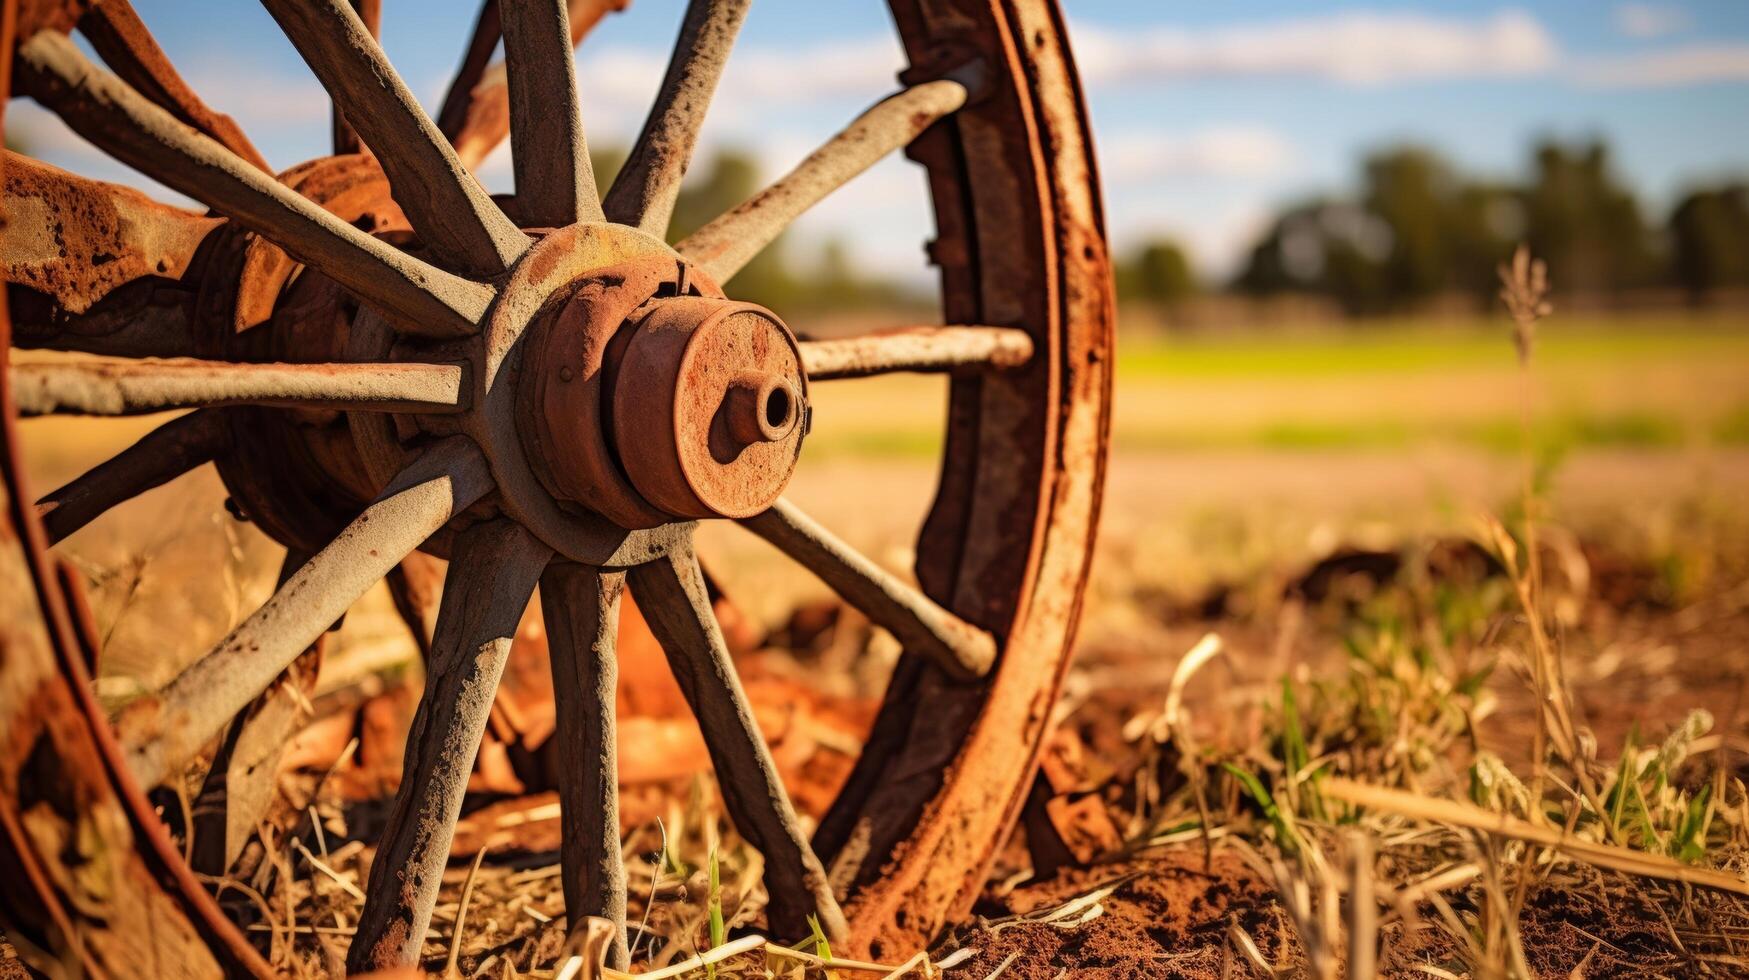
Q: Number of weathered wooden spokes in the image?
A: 12